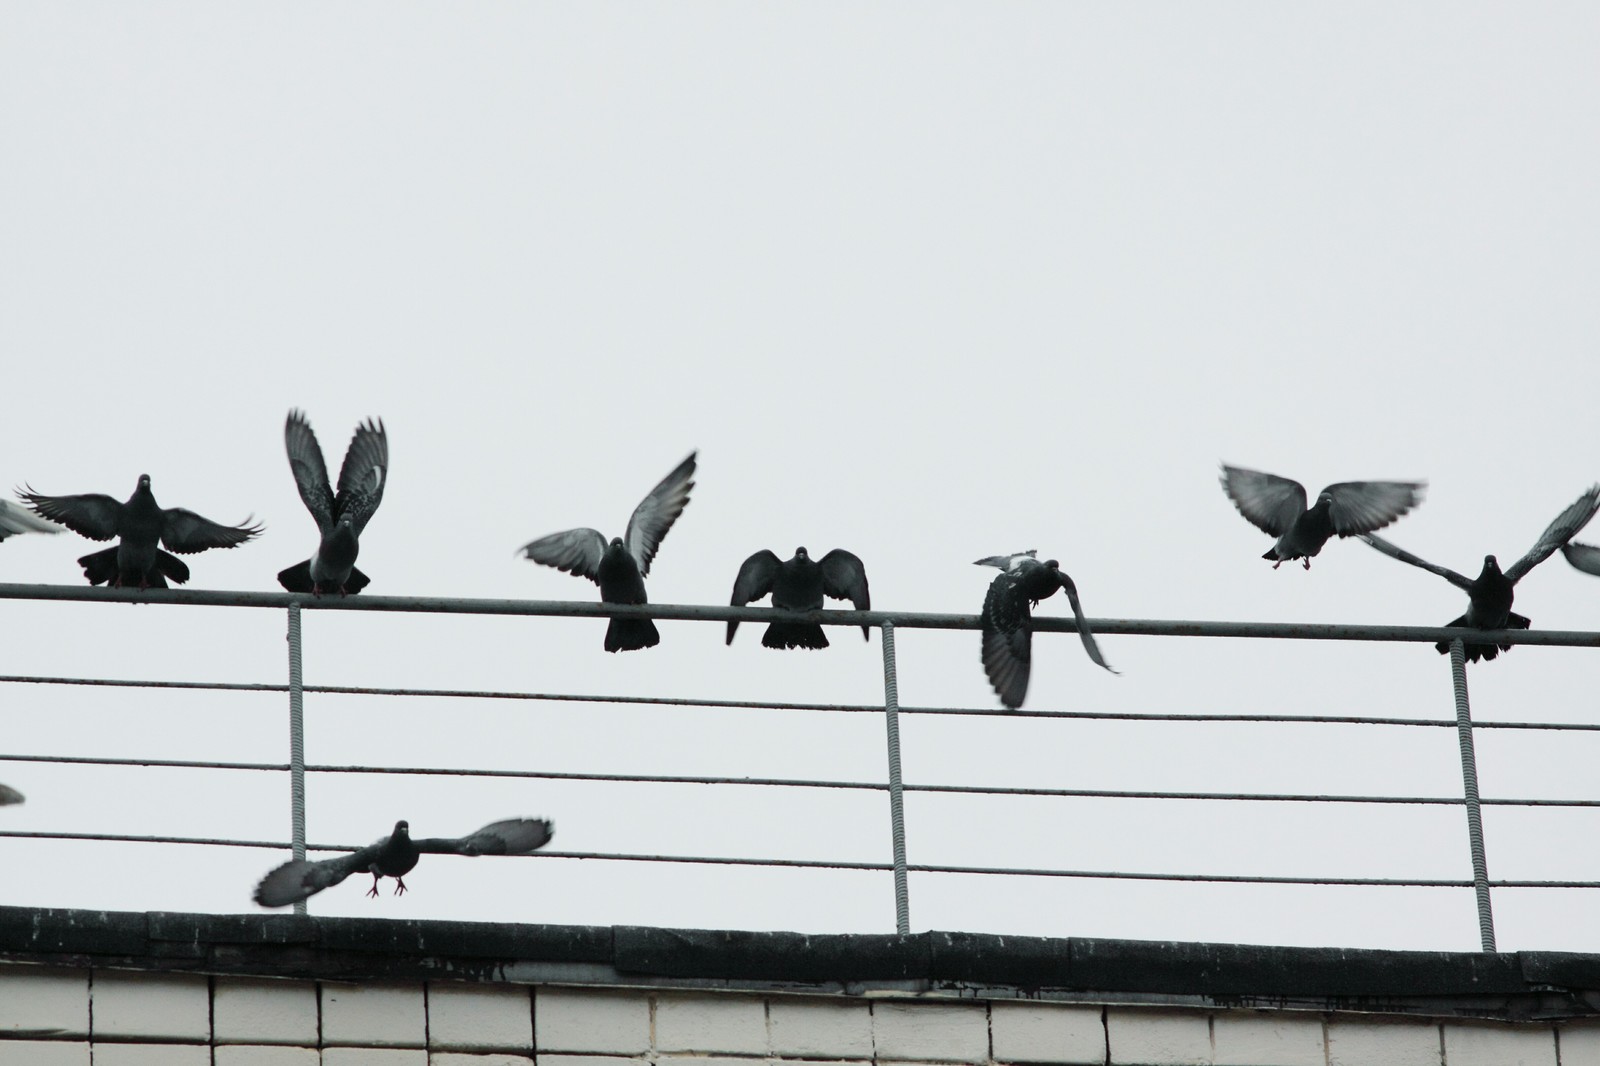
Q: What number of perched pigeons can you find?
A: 5